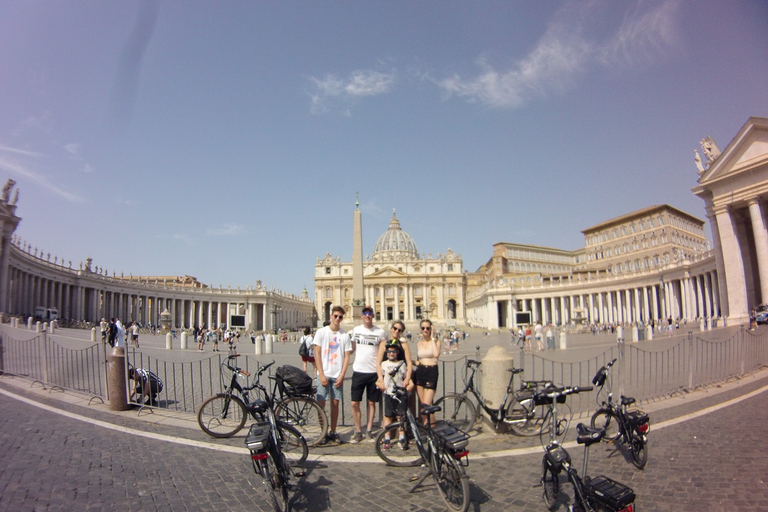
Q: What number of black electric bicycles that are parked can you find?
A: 6